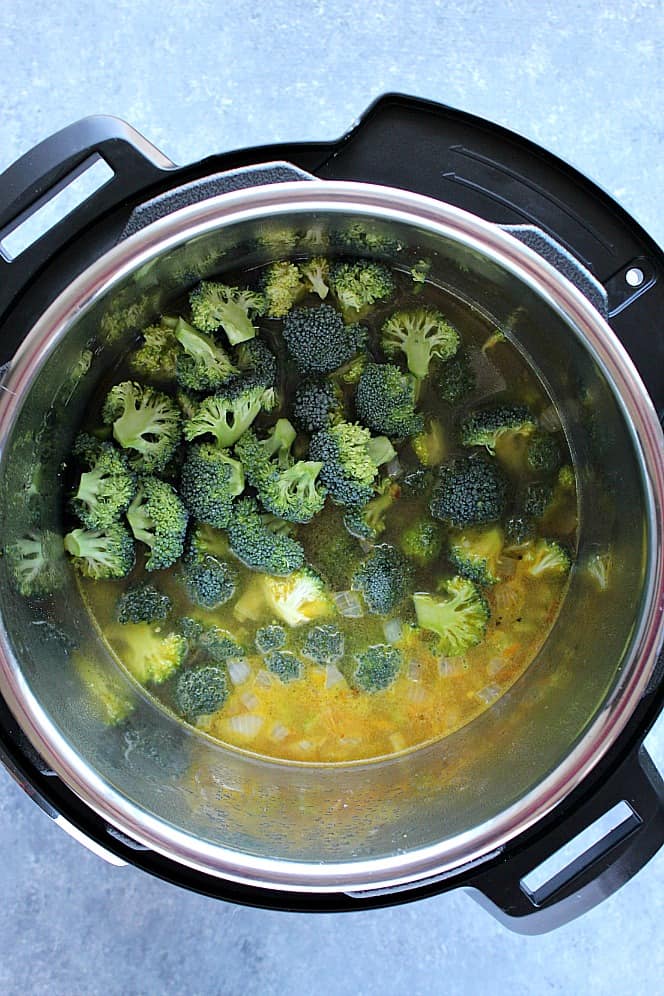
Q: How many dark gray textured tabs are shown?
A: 2